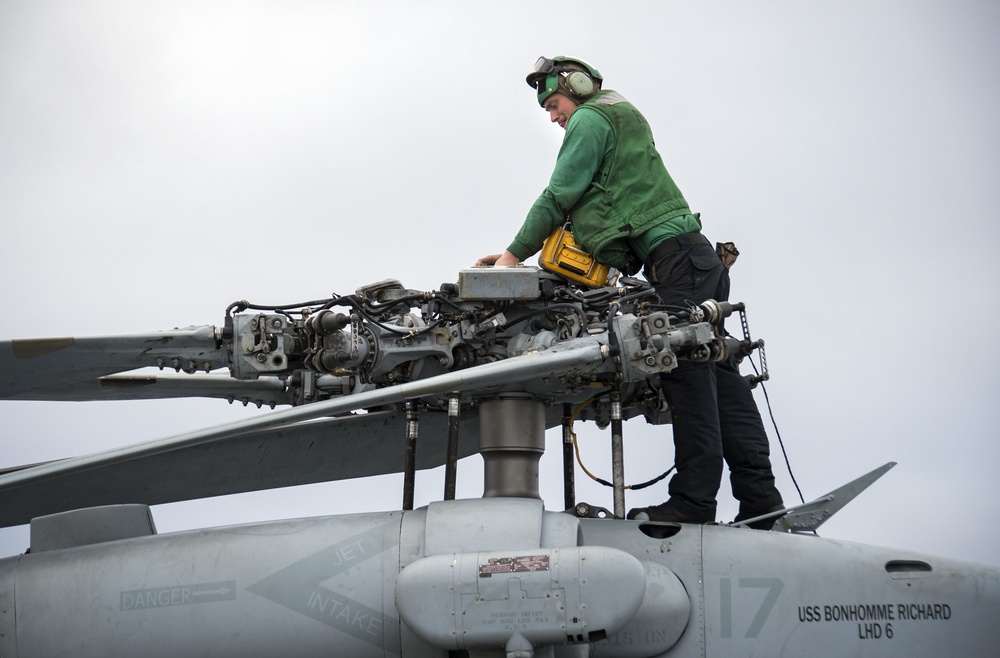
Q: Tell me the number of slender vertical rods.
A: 4